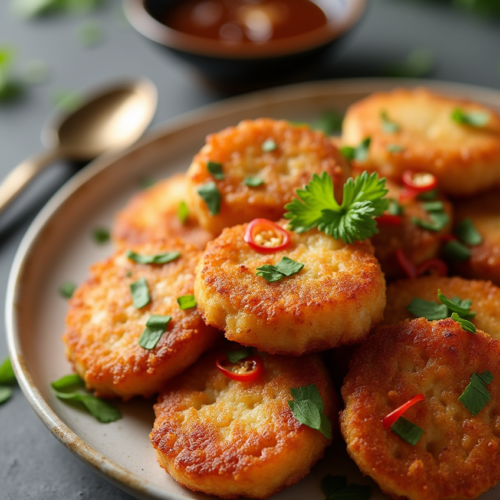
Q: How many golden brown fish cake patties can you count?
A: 10